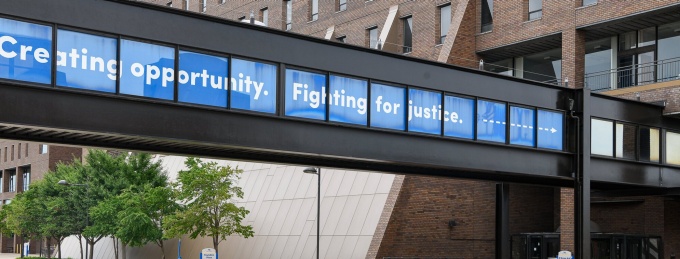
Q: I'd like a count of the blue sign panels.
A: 13